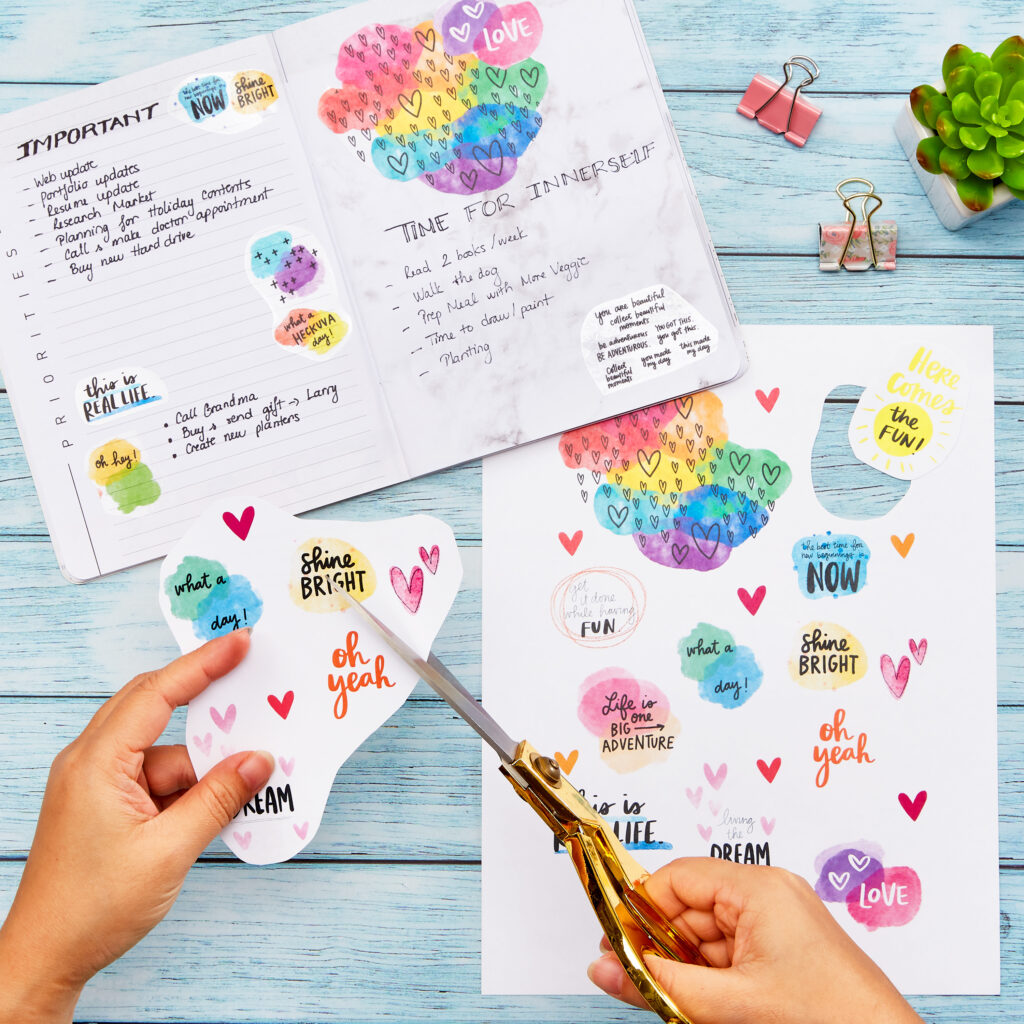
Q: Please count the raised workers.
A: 0